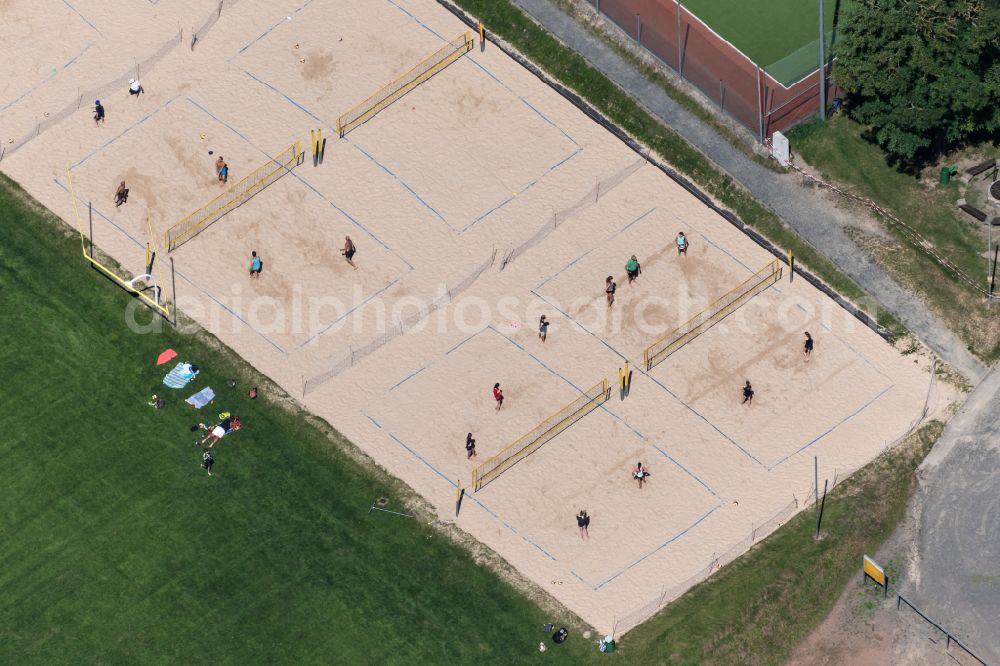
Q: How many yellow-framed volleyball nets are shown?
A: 4